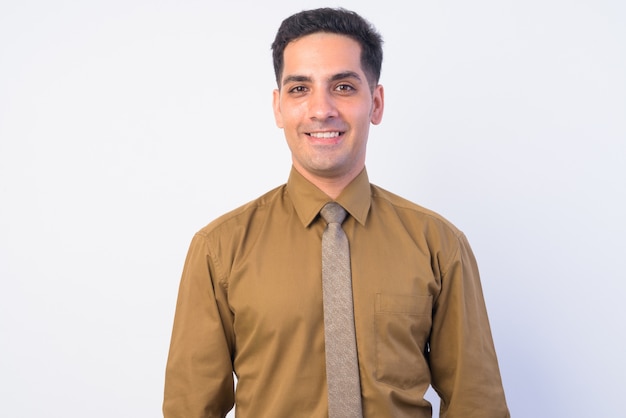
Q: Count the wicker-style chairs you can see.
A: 0